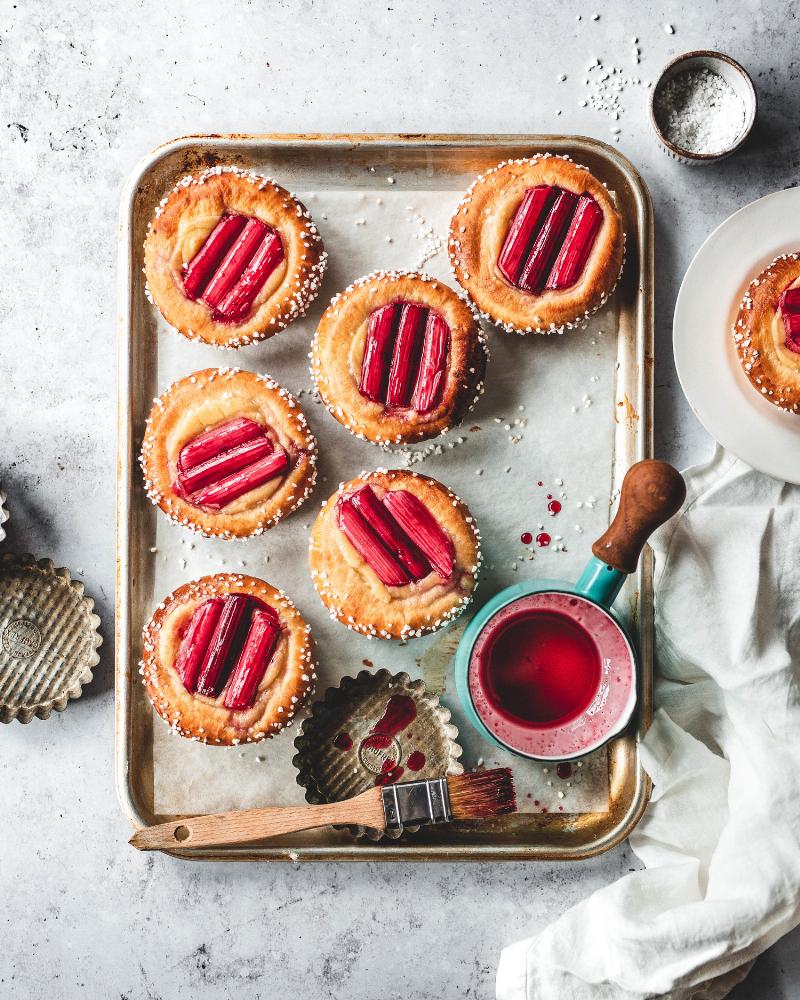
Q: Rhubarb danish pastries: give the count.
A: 7